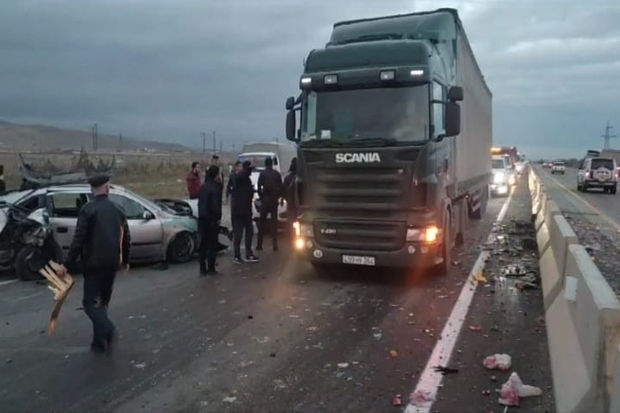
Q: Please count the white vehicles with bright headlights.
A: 1